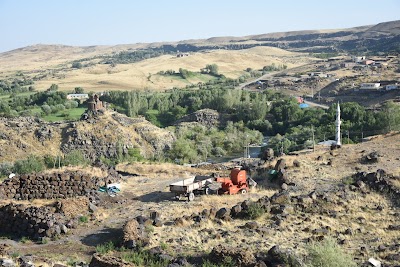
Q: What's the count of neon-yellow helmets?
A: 0